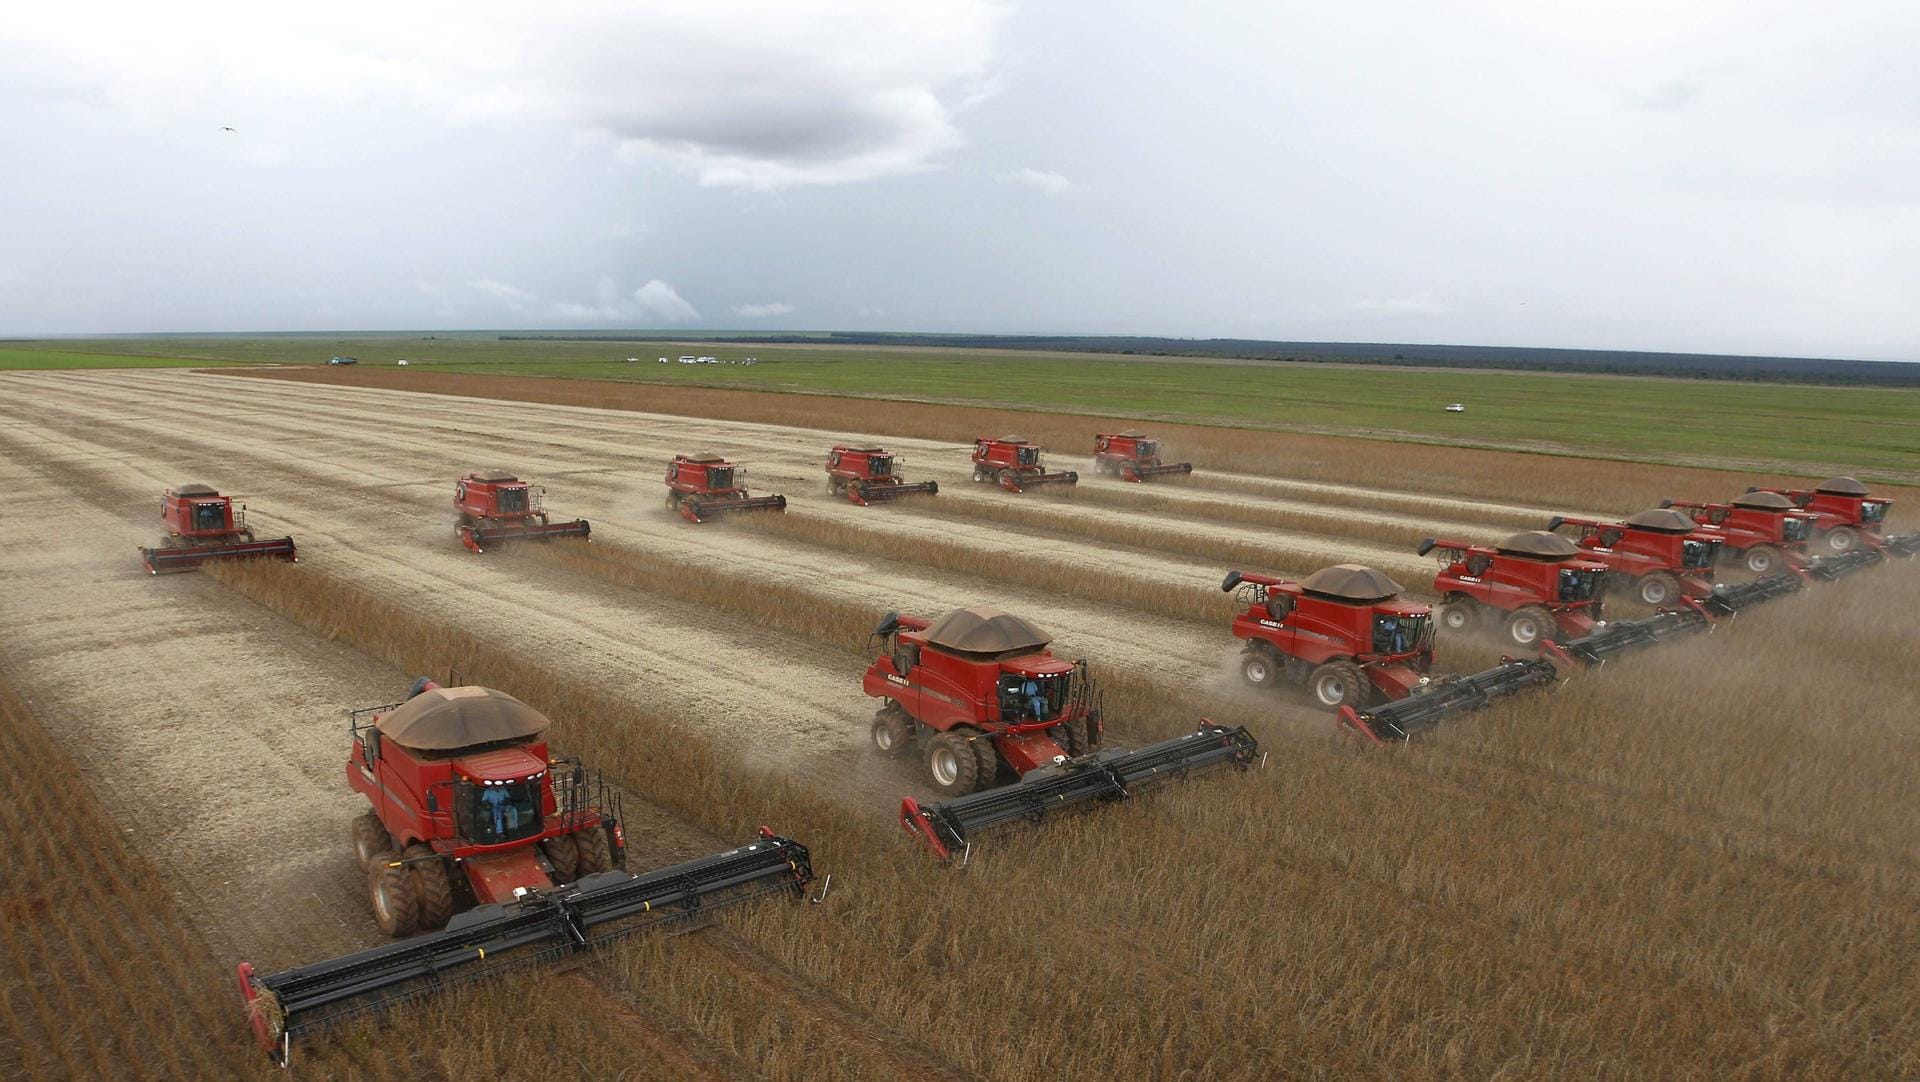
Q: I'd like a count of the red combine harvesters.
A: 13